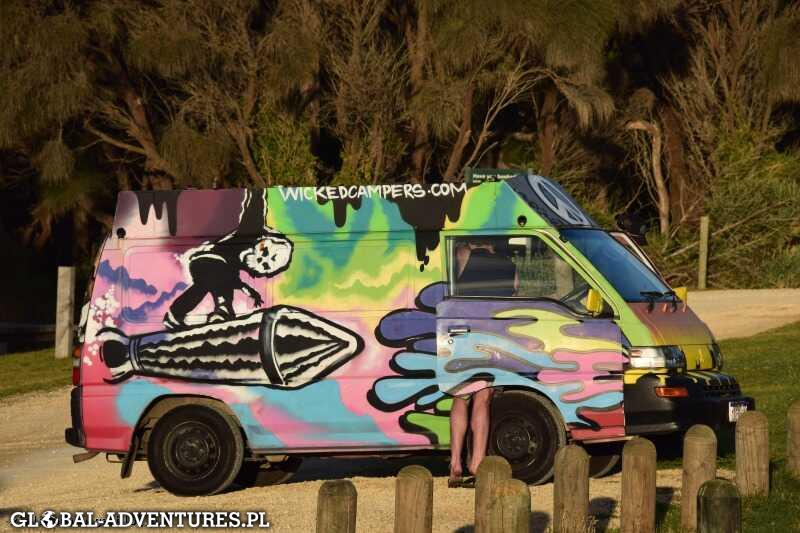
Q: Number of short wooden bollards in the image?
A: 10